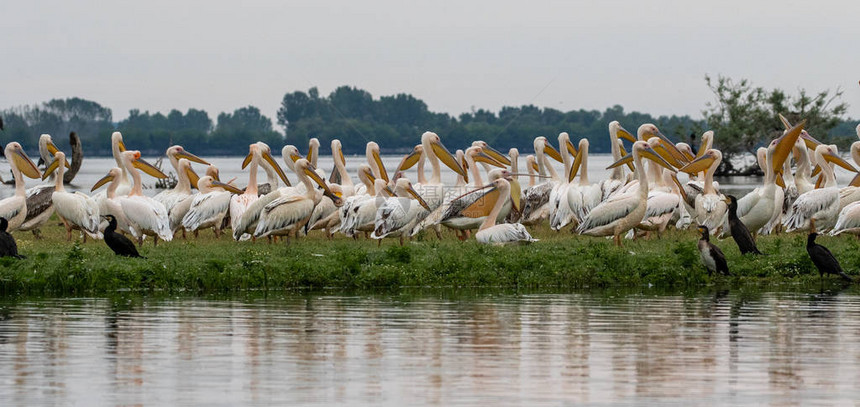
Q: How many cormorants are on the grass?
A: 5